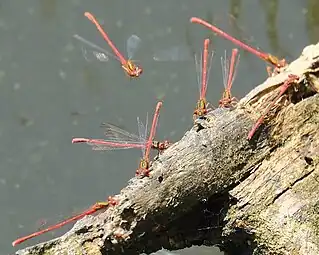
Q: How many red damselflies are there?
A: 8